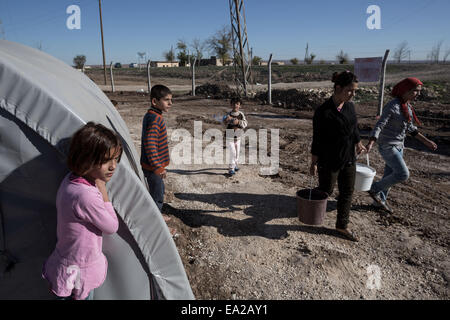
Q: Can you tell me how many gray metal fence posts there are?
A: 5